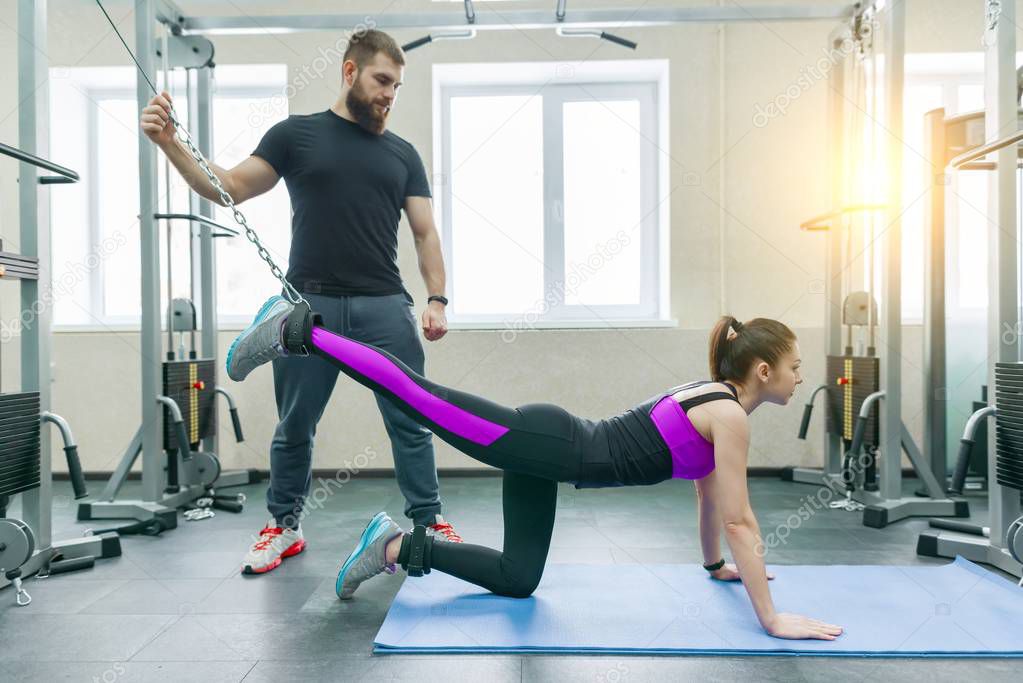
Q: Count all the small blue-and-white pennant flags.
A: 0